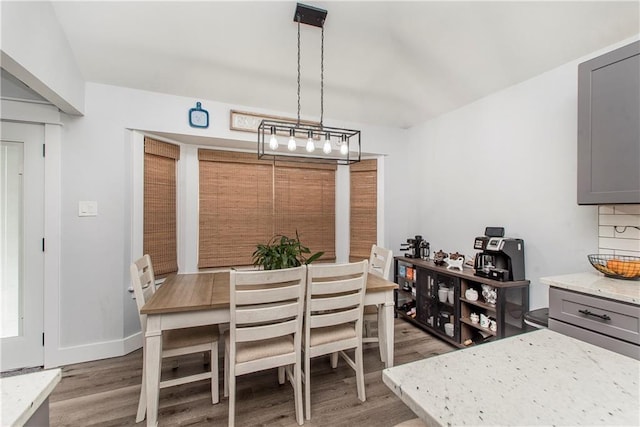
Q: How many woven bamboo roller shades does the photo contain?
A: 4